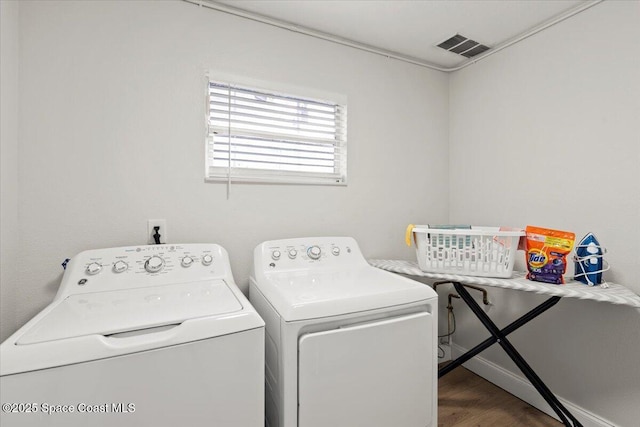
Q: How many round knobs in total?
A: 9